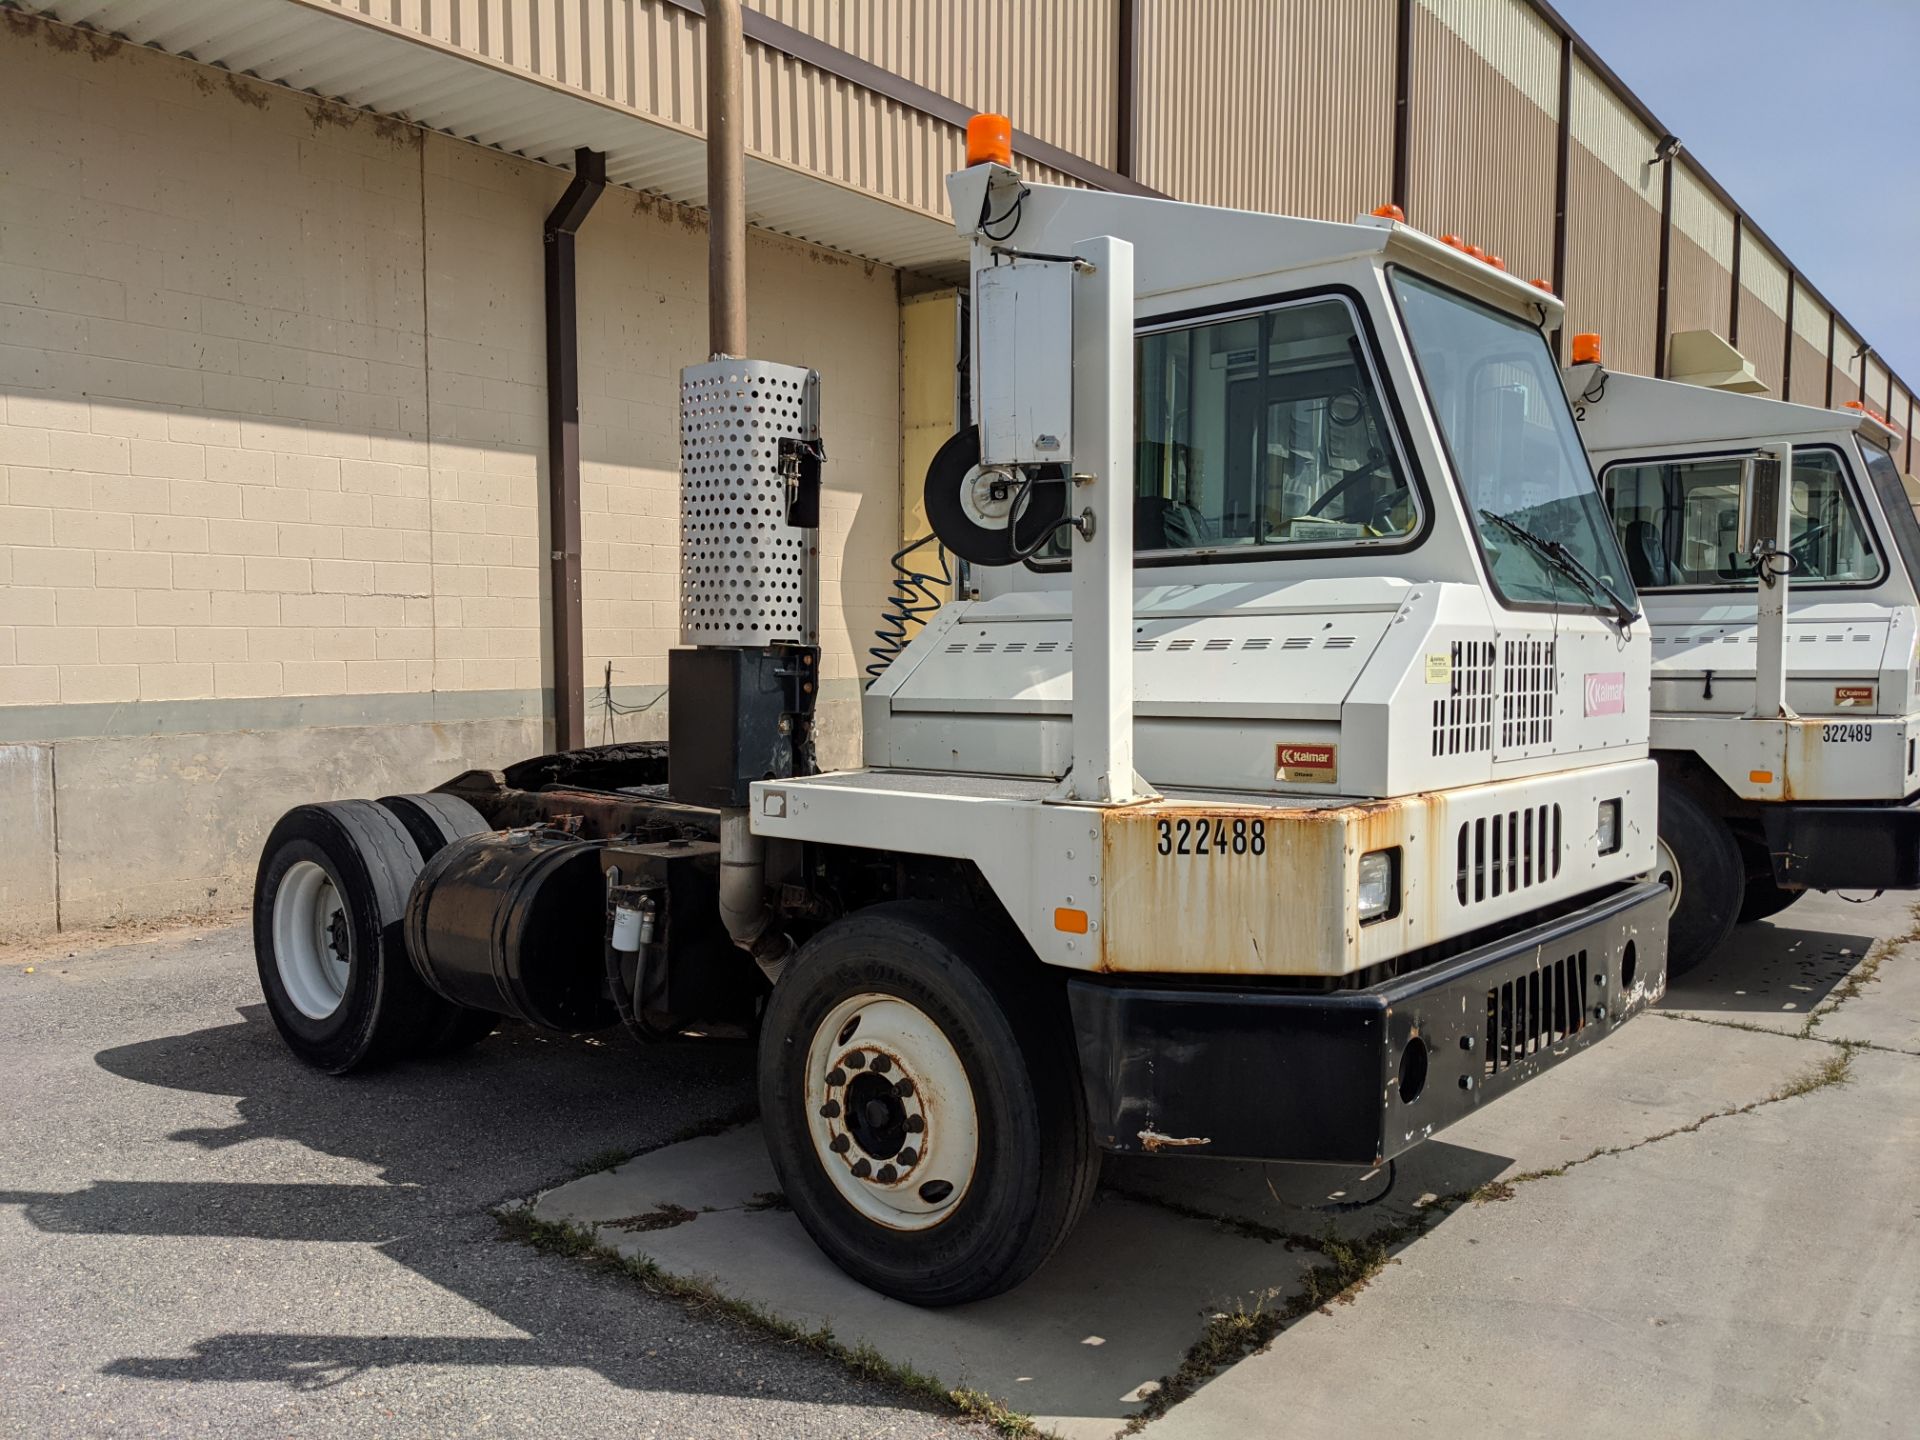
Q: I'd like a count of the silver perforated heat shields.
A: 1